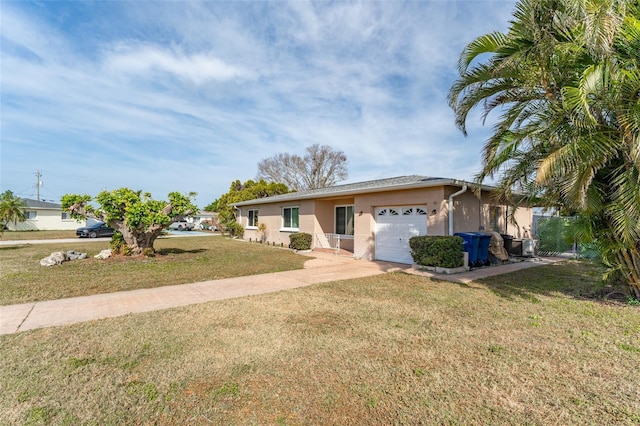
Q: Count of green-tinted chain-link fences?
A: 1